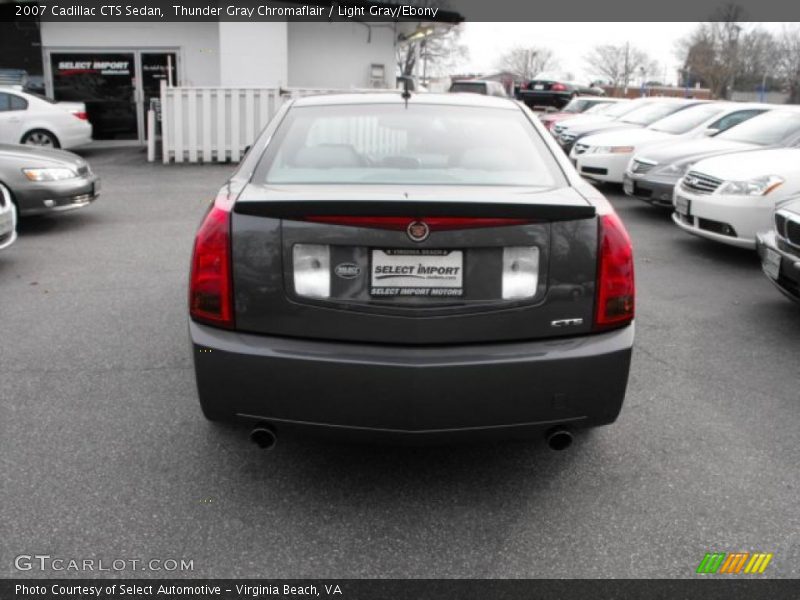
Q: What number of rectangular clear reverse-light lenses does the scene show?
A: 2